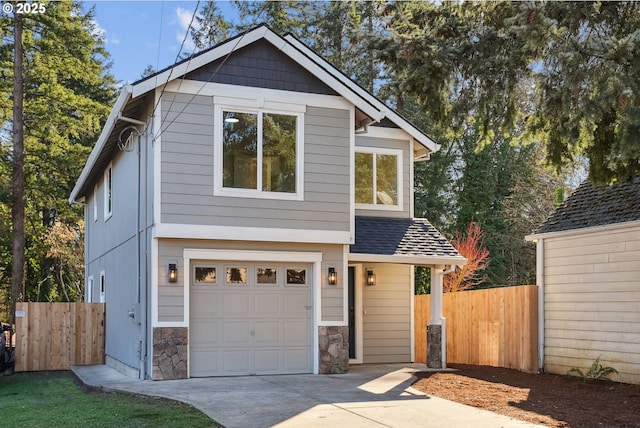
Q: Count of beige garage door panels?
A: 12